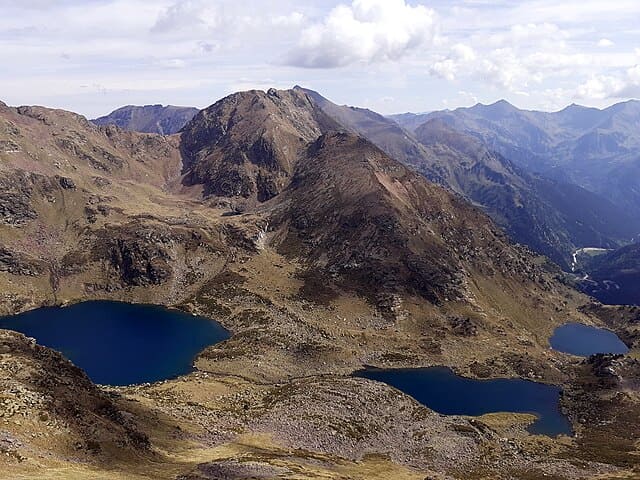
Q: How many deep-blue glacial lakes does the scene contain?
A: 3